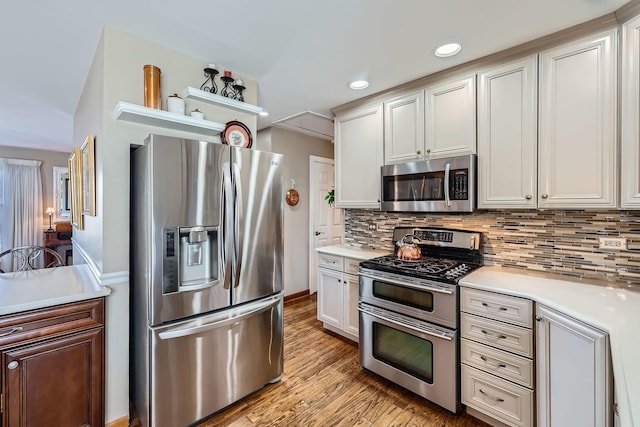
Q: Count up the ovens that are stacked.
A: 2